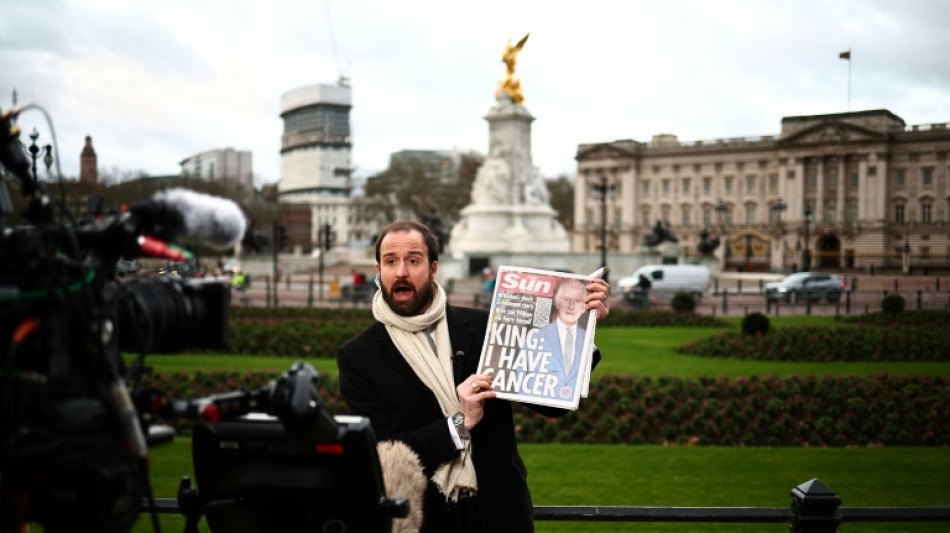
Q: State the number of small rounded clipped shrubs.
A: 3